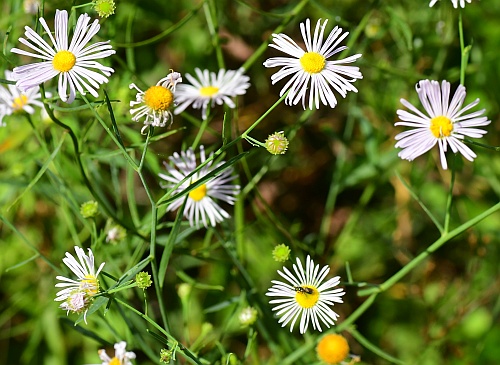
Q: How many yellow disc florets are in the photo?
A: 11